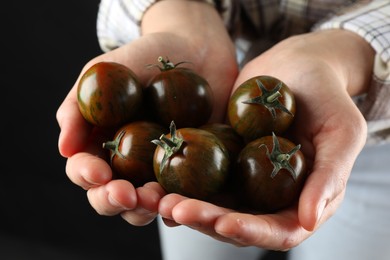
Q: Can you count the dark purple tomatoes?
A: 7